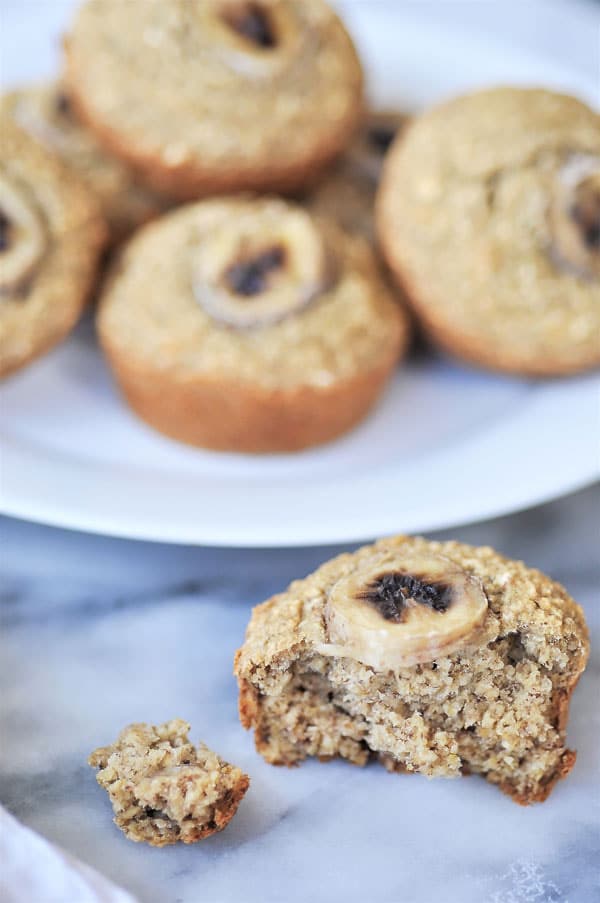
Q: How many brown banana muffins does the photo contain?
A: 7